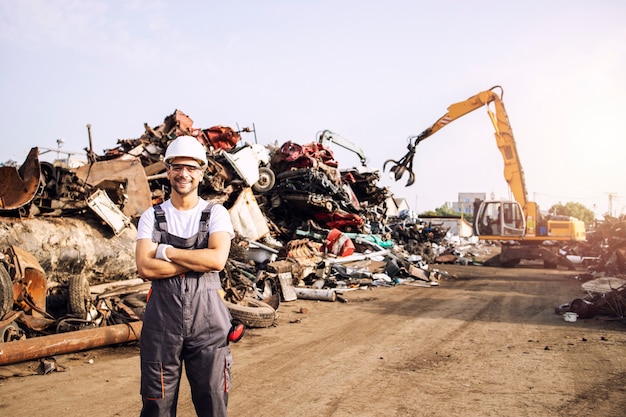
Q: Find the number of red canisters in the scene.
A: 1